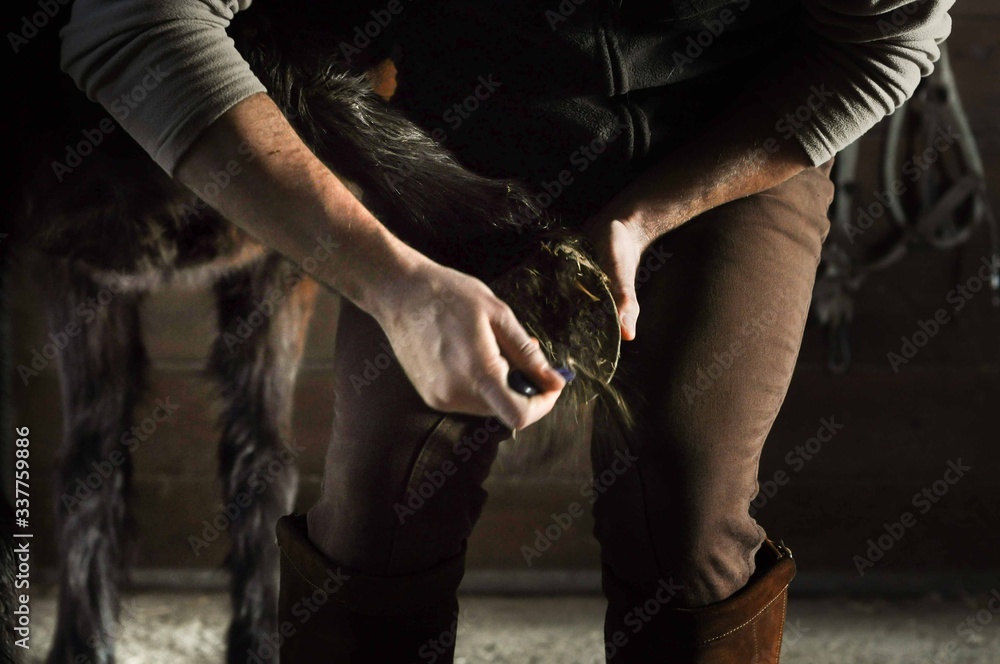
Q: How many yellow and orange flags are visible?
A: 0